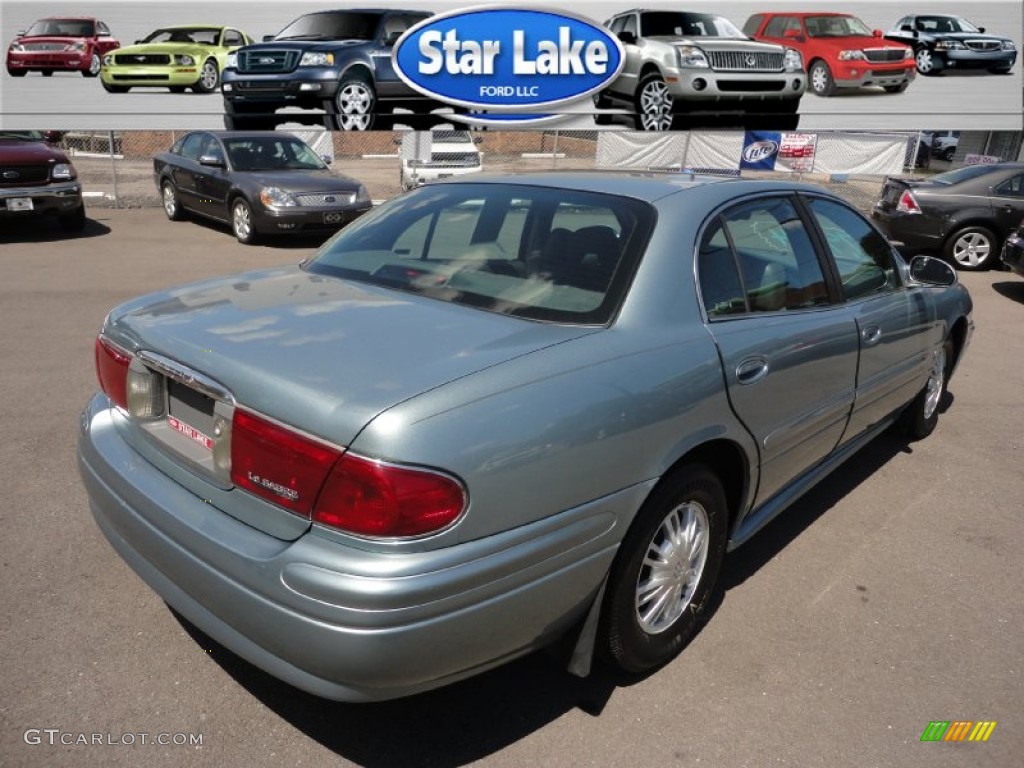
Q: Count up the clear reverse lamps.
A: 2